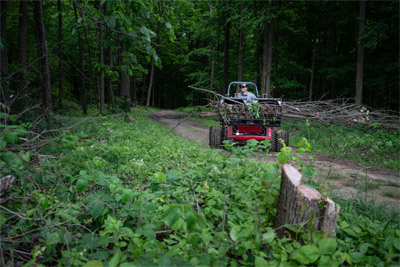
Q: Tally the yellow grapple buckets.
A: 0